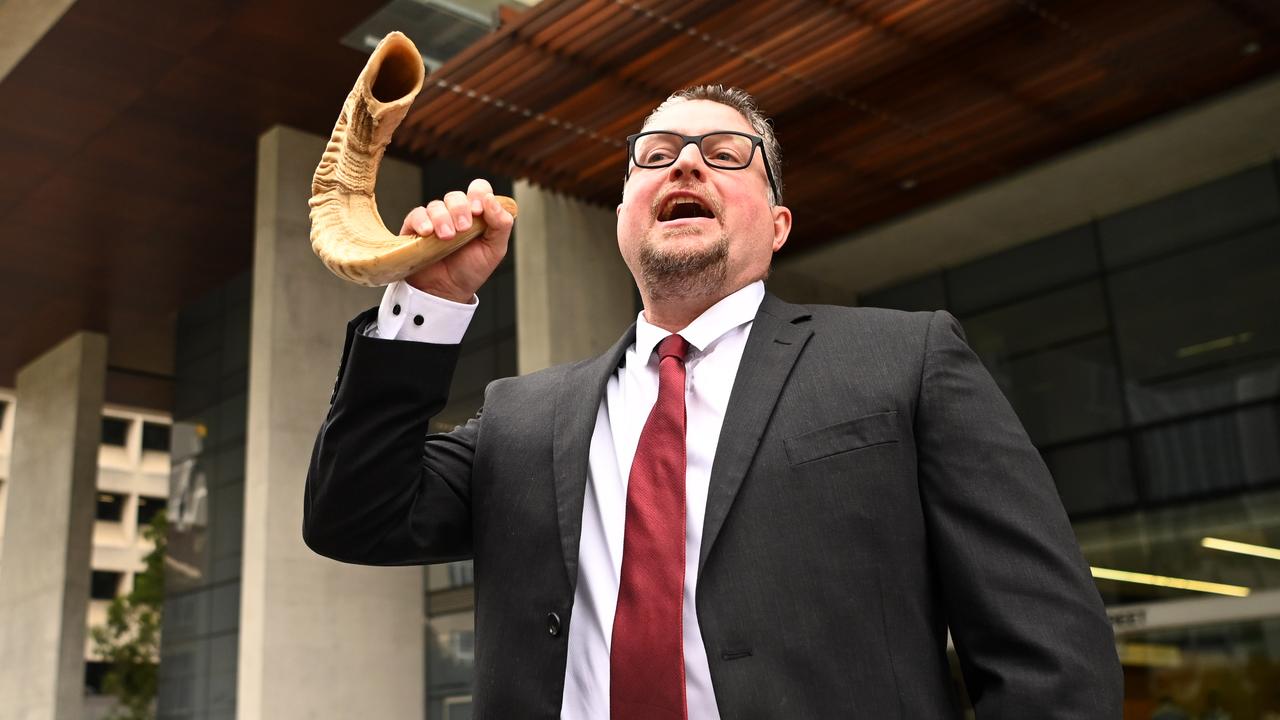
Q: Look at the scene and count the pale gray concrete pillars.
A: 3